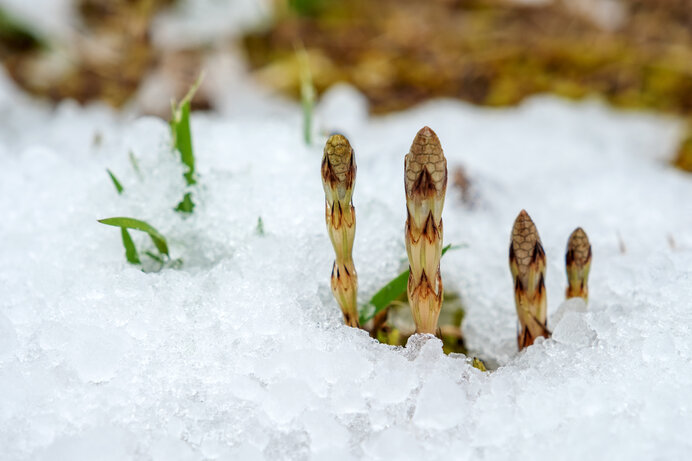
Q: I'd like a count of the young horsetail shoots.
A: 4